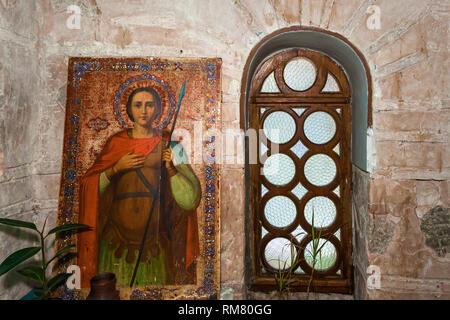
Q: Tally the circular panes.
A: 9